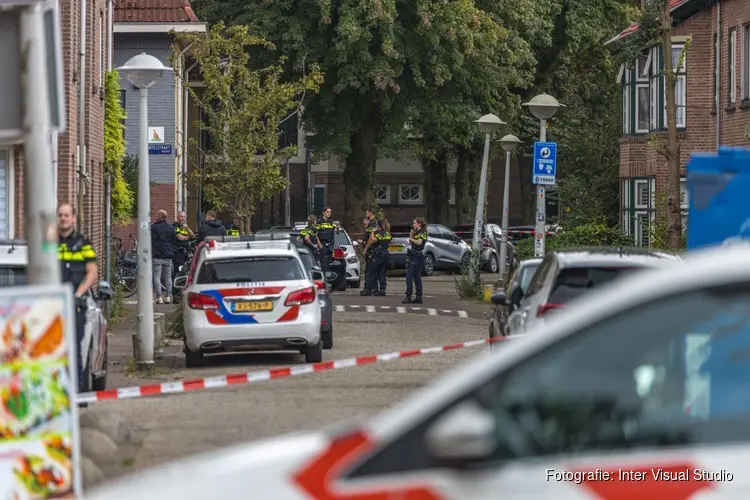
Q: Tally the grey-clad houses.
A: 1